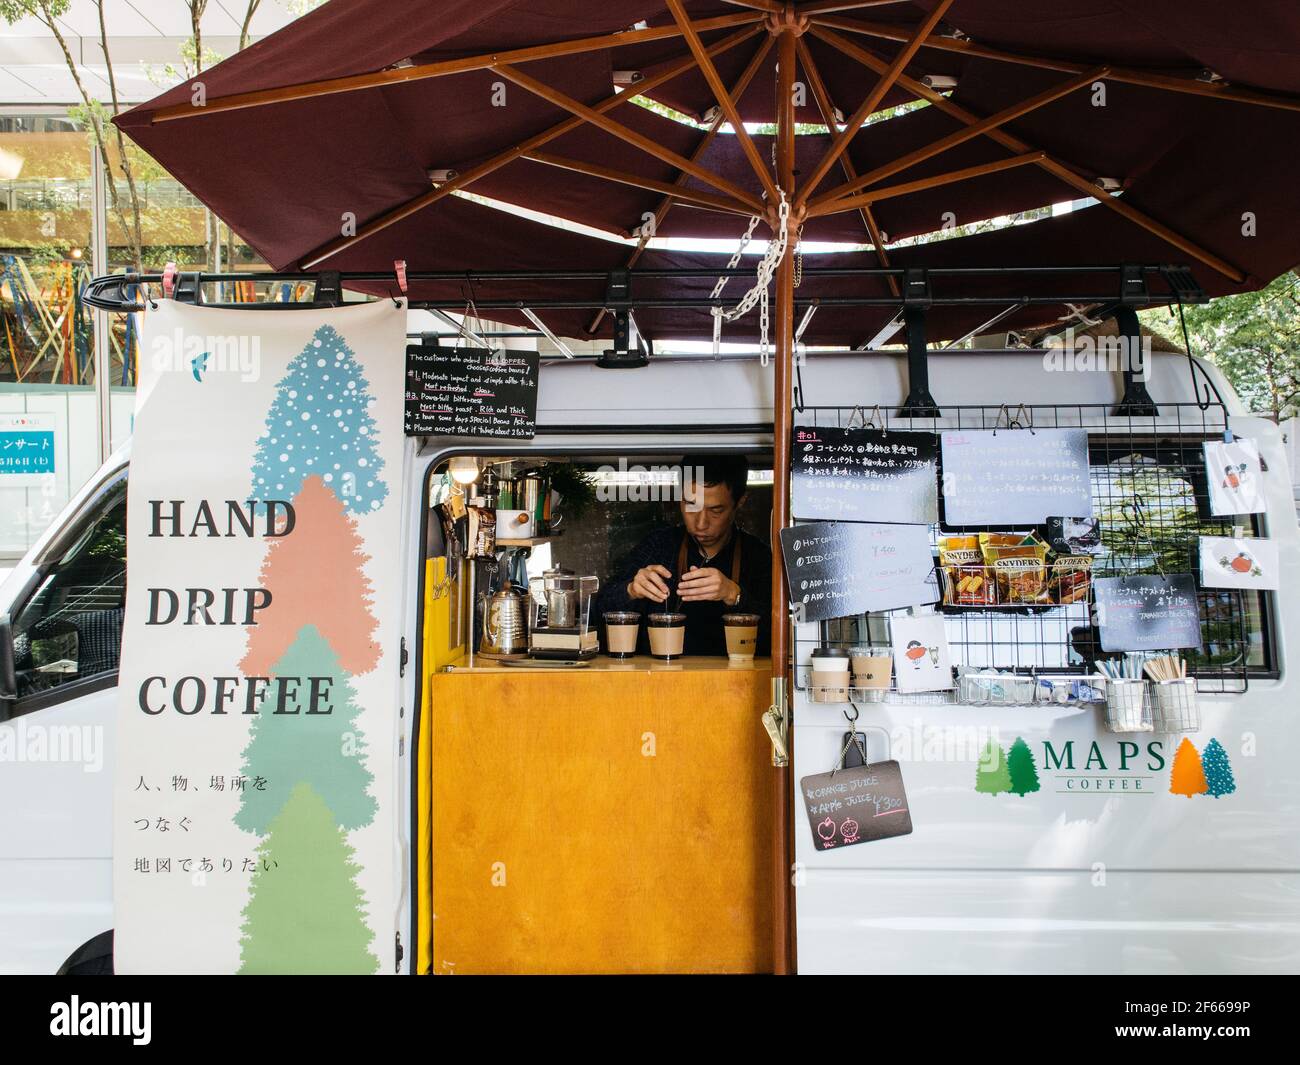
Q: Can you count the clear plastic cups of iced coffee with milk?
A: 1